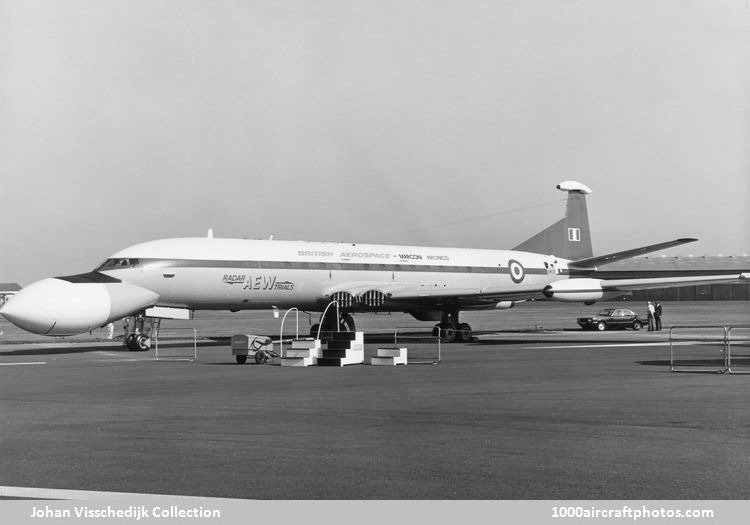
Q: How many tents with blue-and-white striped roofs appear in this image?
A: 0